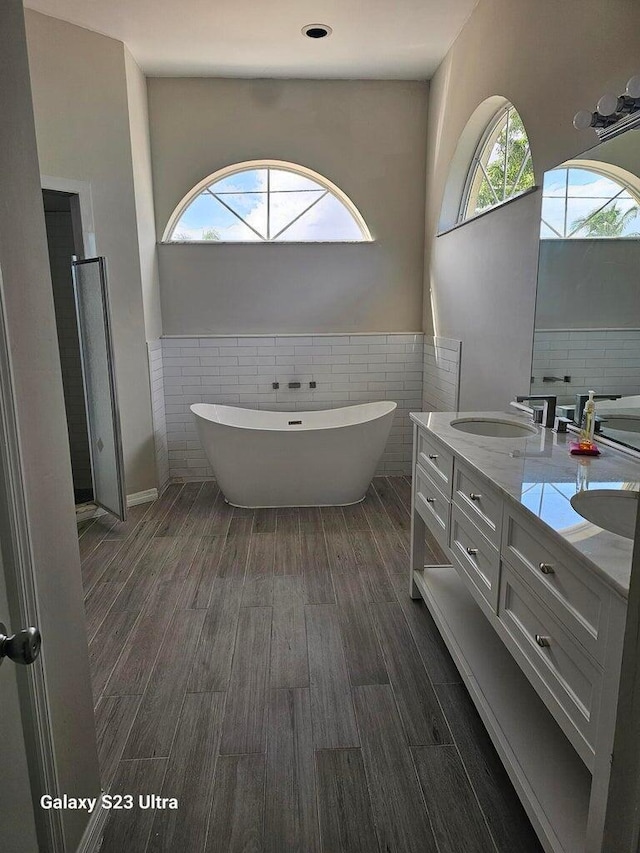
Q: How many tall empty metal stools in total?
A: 0